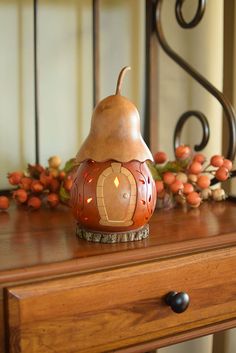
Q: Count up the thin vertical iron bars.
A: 2